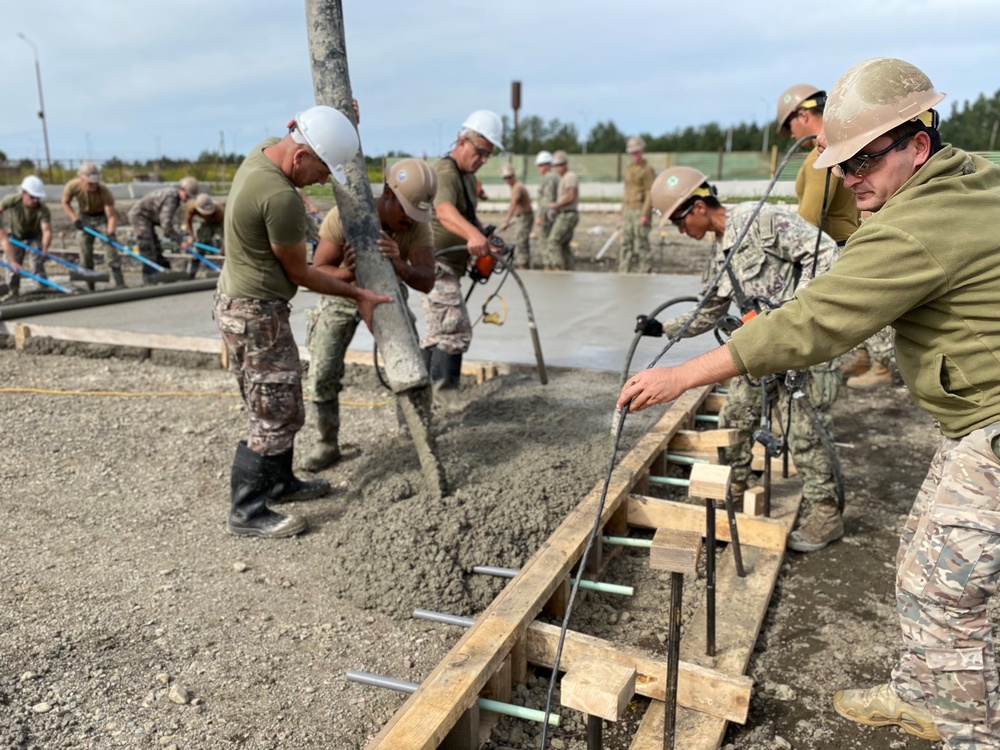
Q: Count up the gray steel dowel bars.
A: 3